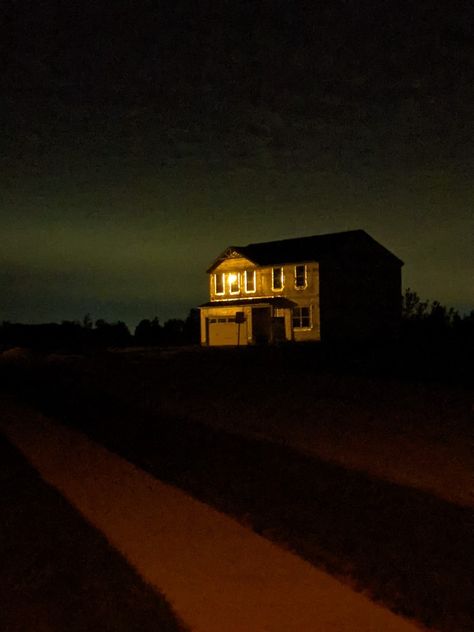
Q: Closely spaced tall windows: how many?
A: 3